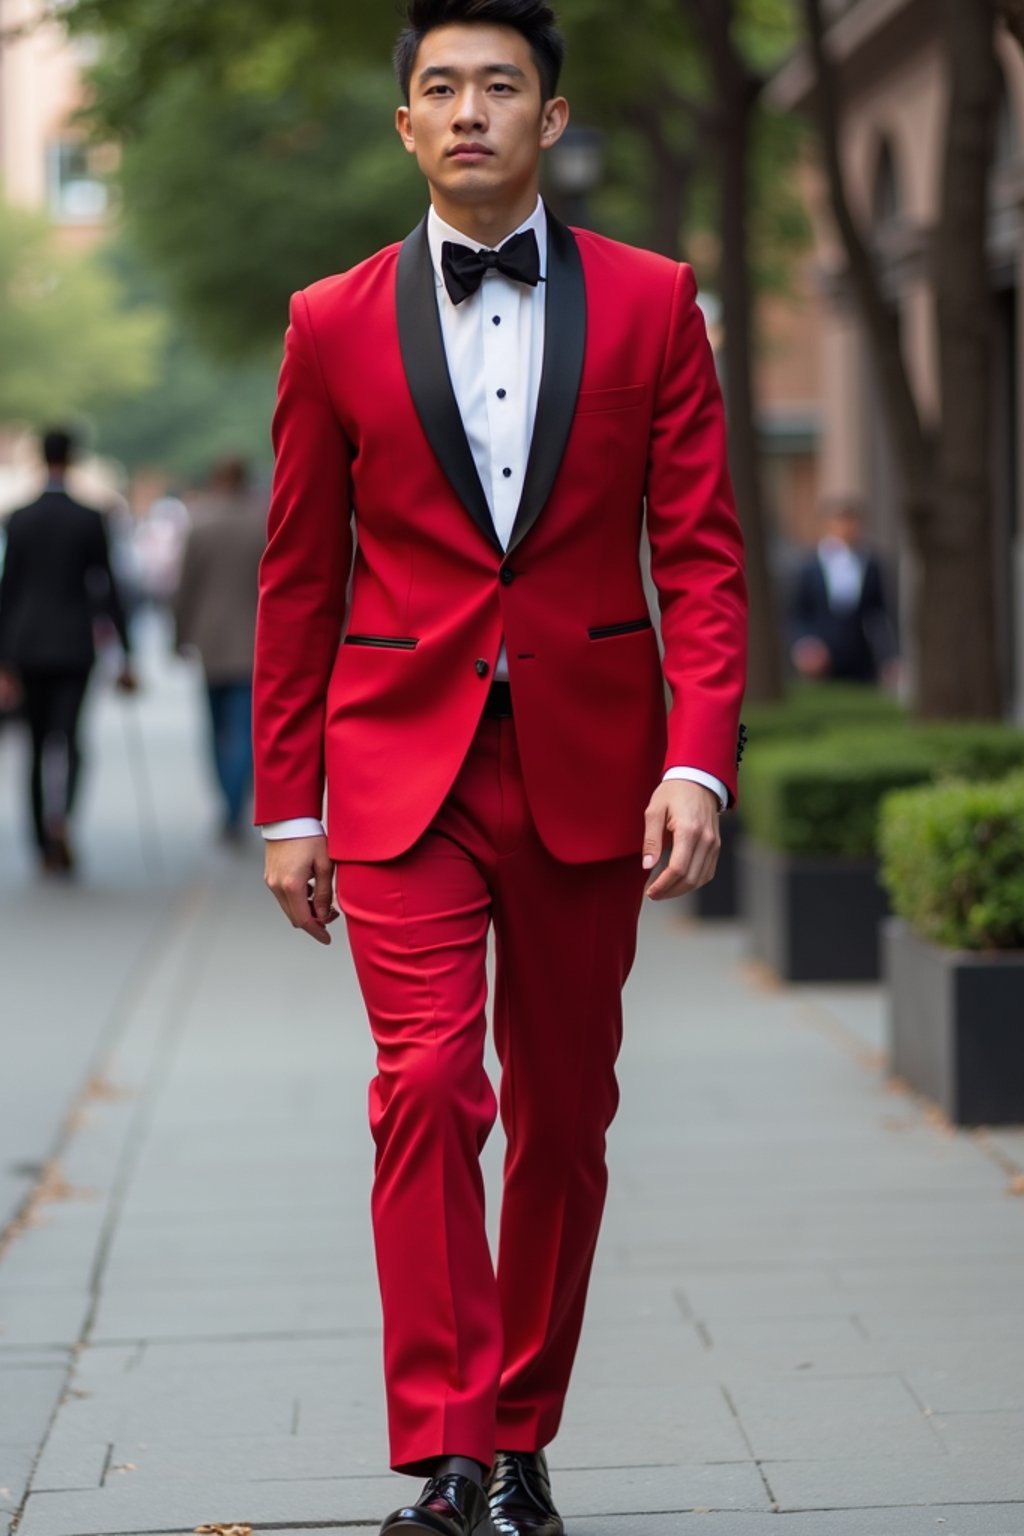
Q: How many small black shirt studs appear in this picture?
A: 3